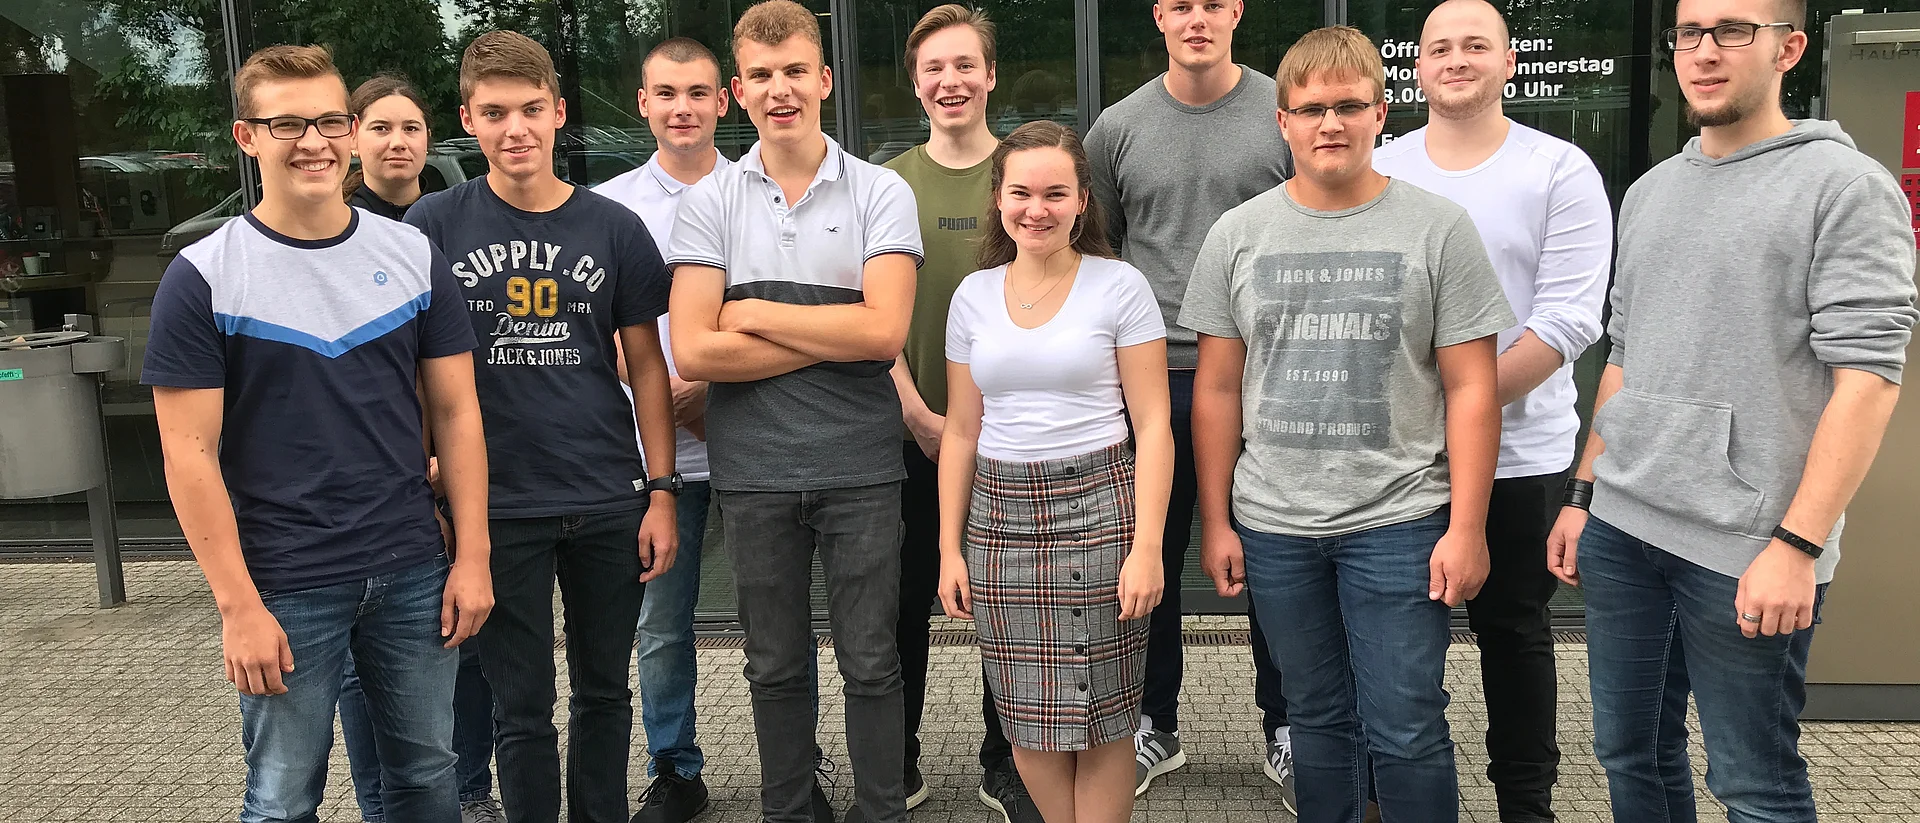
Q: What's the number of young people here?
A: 11